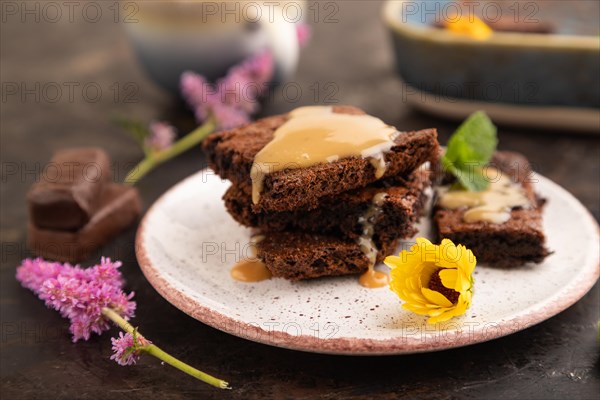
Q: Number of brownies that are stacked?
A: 3